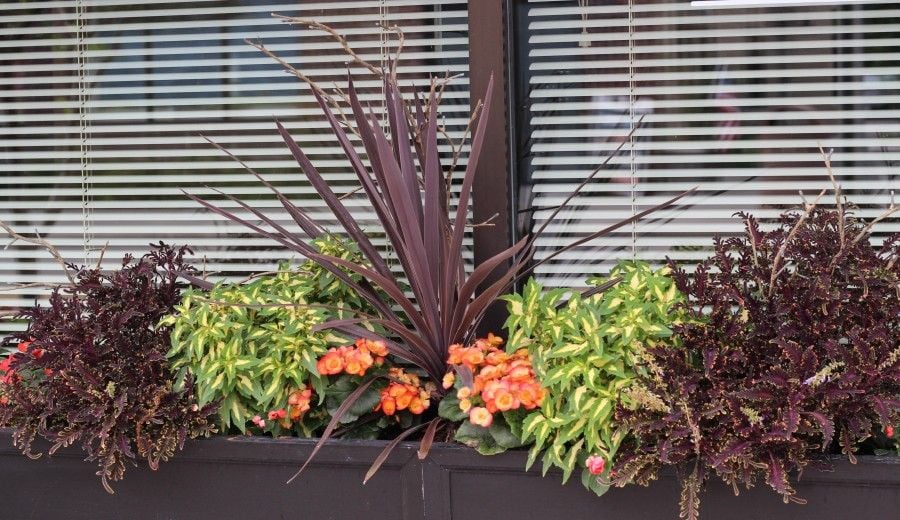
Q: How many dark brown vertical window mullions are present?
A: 1